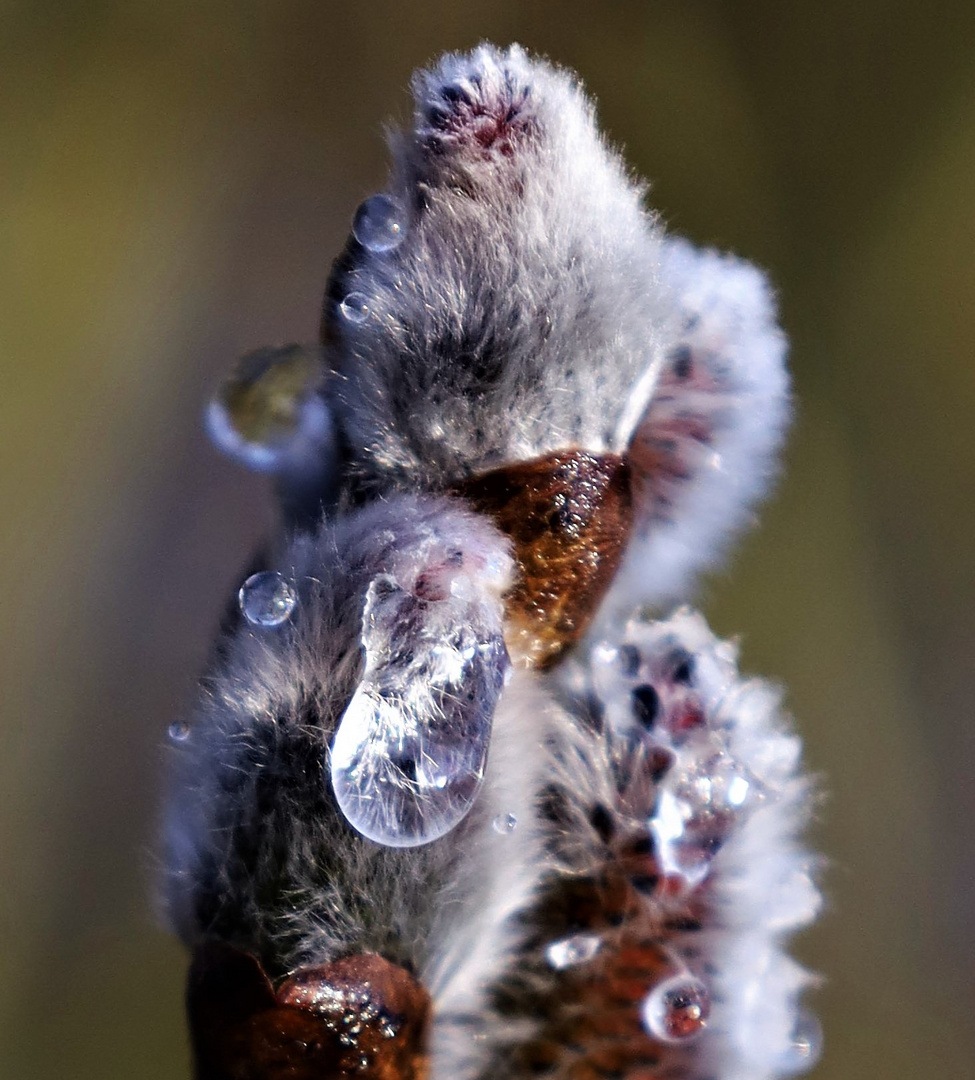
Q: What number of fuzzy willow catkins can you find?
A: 4